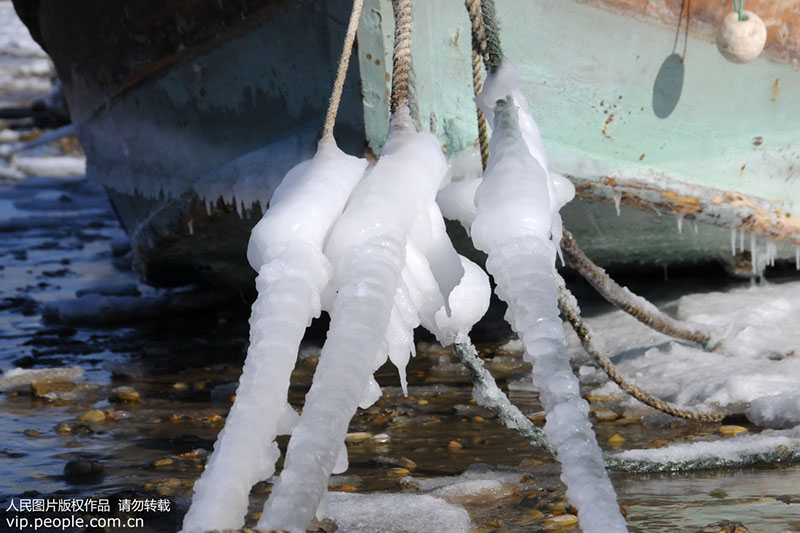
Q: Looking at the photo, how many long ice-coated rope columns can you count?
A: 3